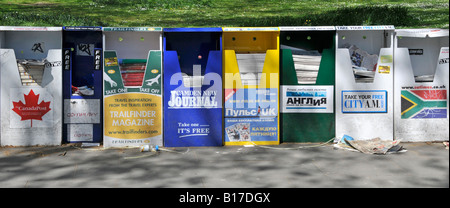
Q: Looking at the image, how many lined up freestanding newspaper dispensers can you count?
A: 8